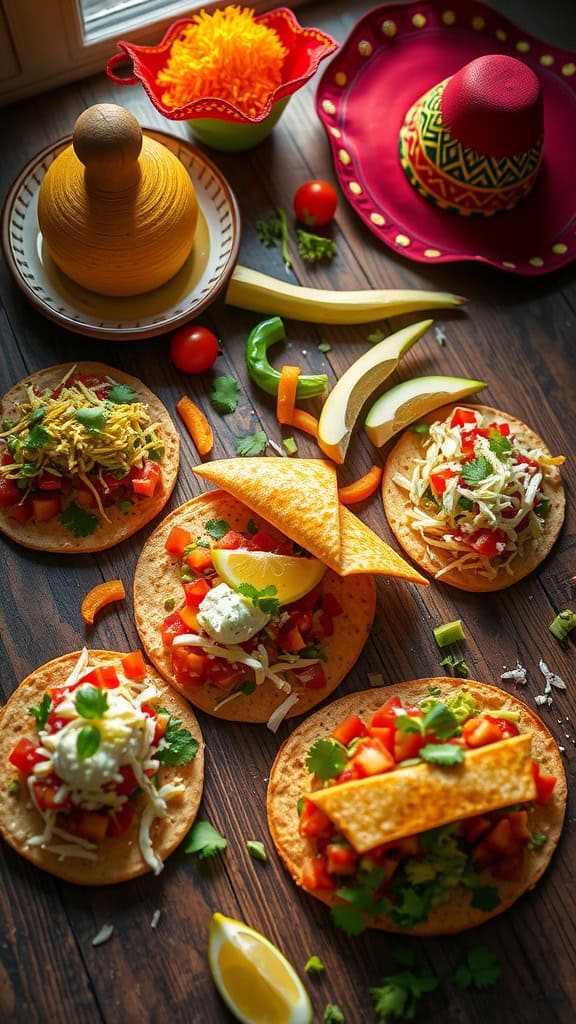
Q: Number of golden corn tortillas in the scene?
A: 5